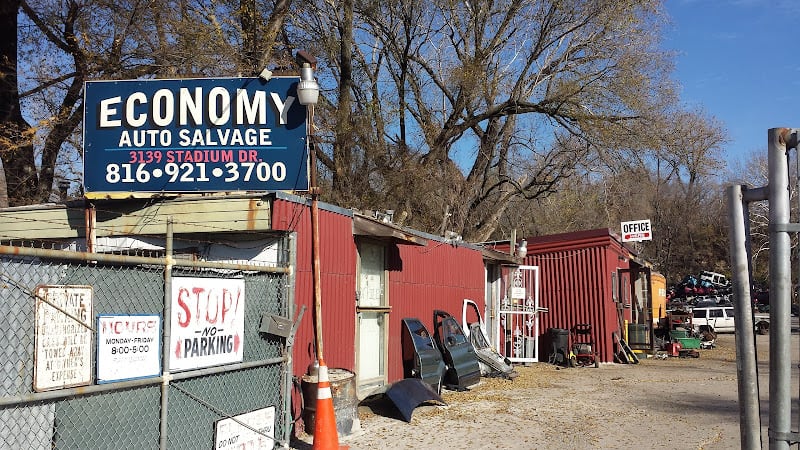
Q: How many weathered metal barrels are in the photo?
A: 1